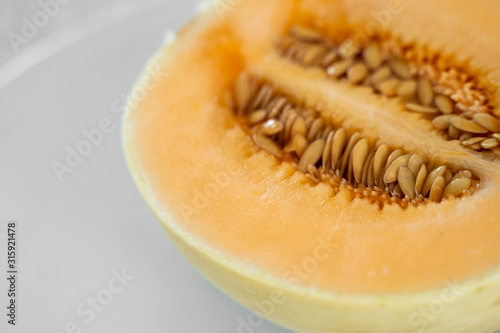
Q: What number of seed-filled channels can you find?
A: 2